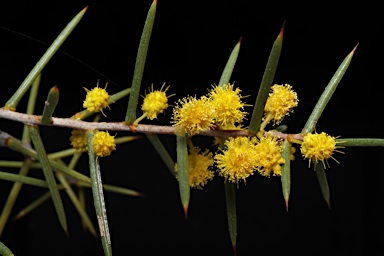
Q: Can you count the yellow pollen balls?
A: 11